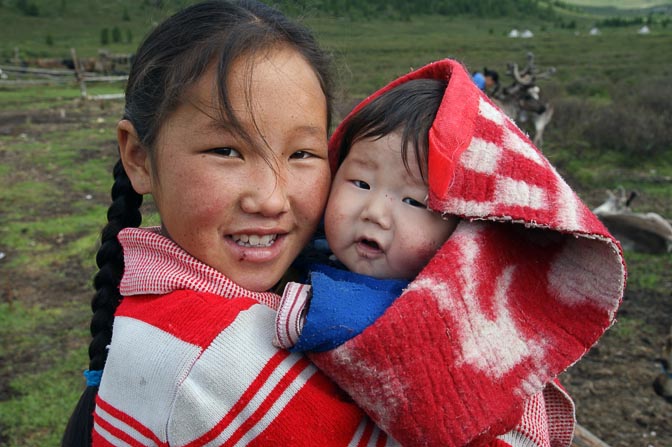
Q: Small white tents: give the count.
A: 4